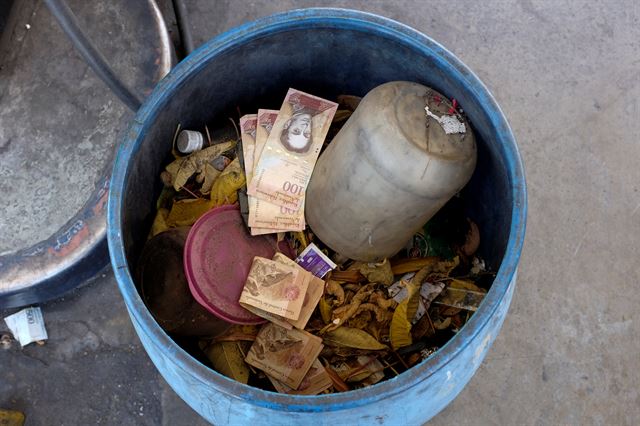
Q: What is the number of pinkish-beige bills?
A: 7